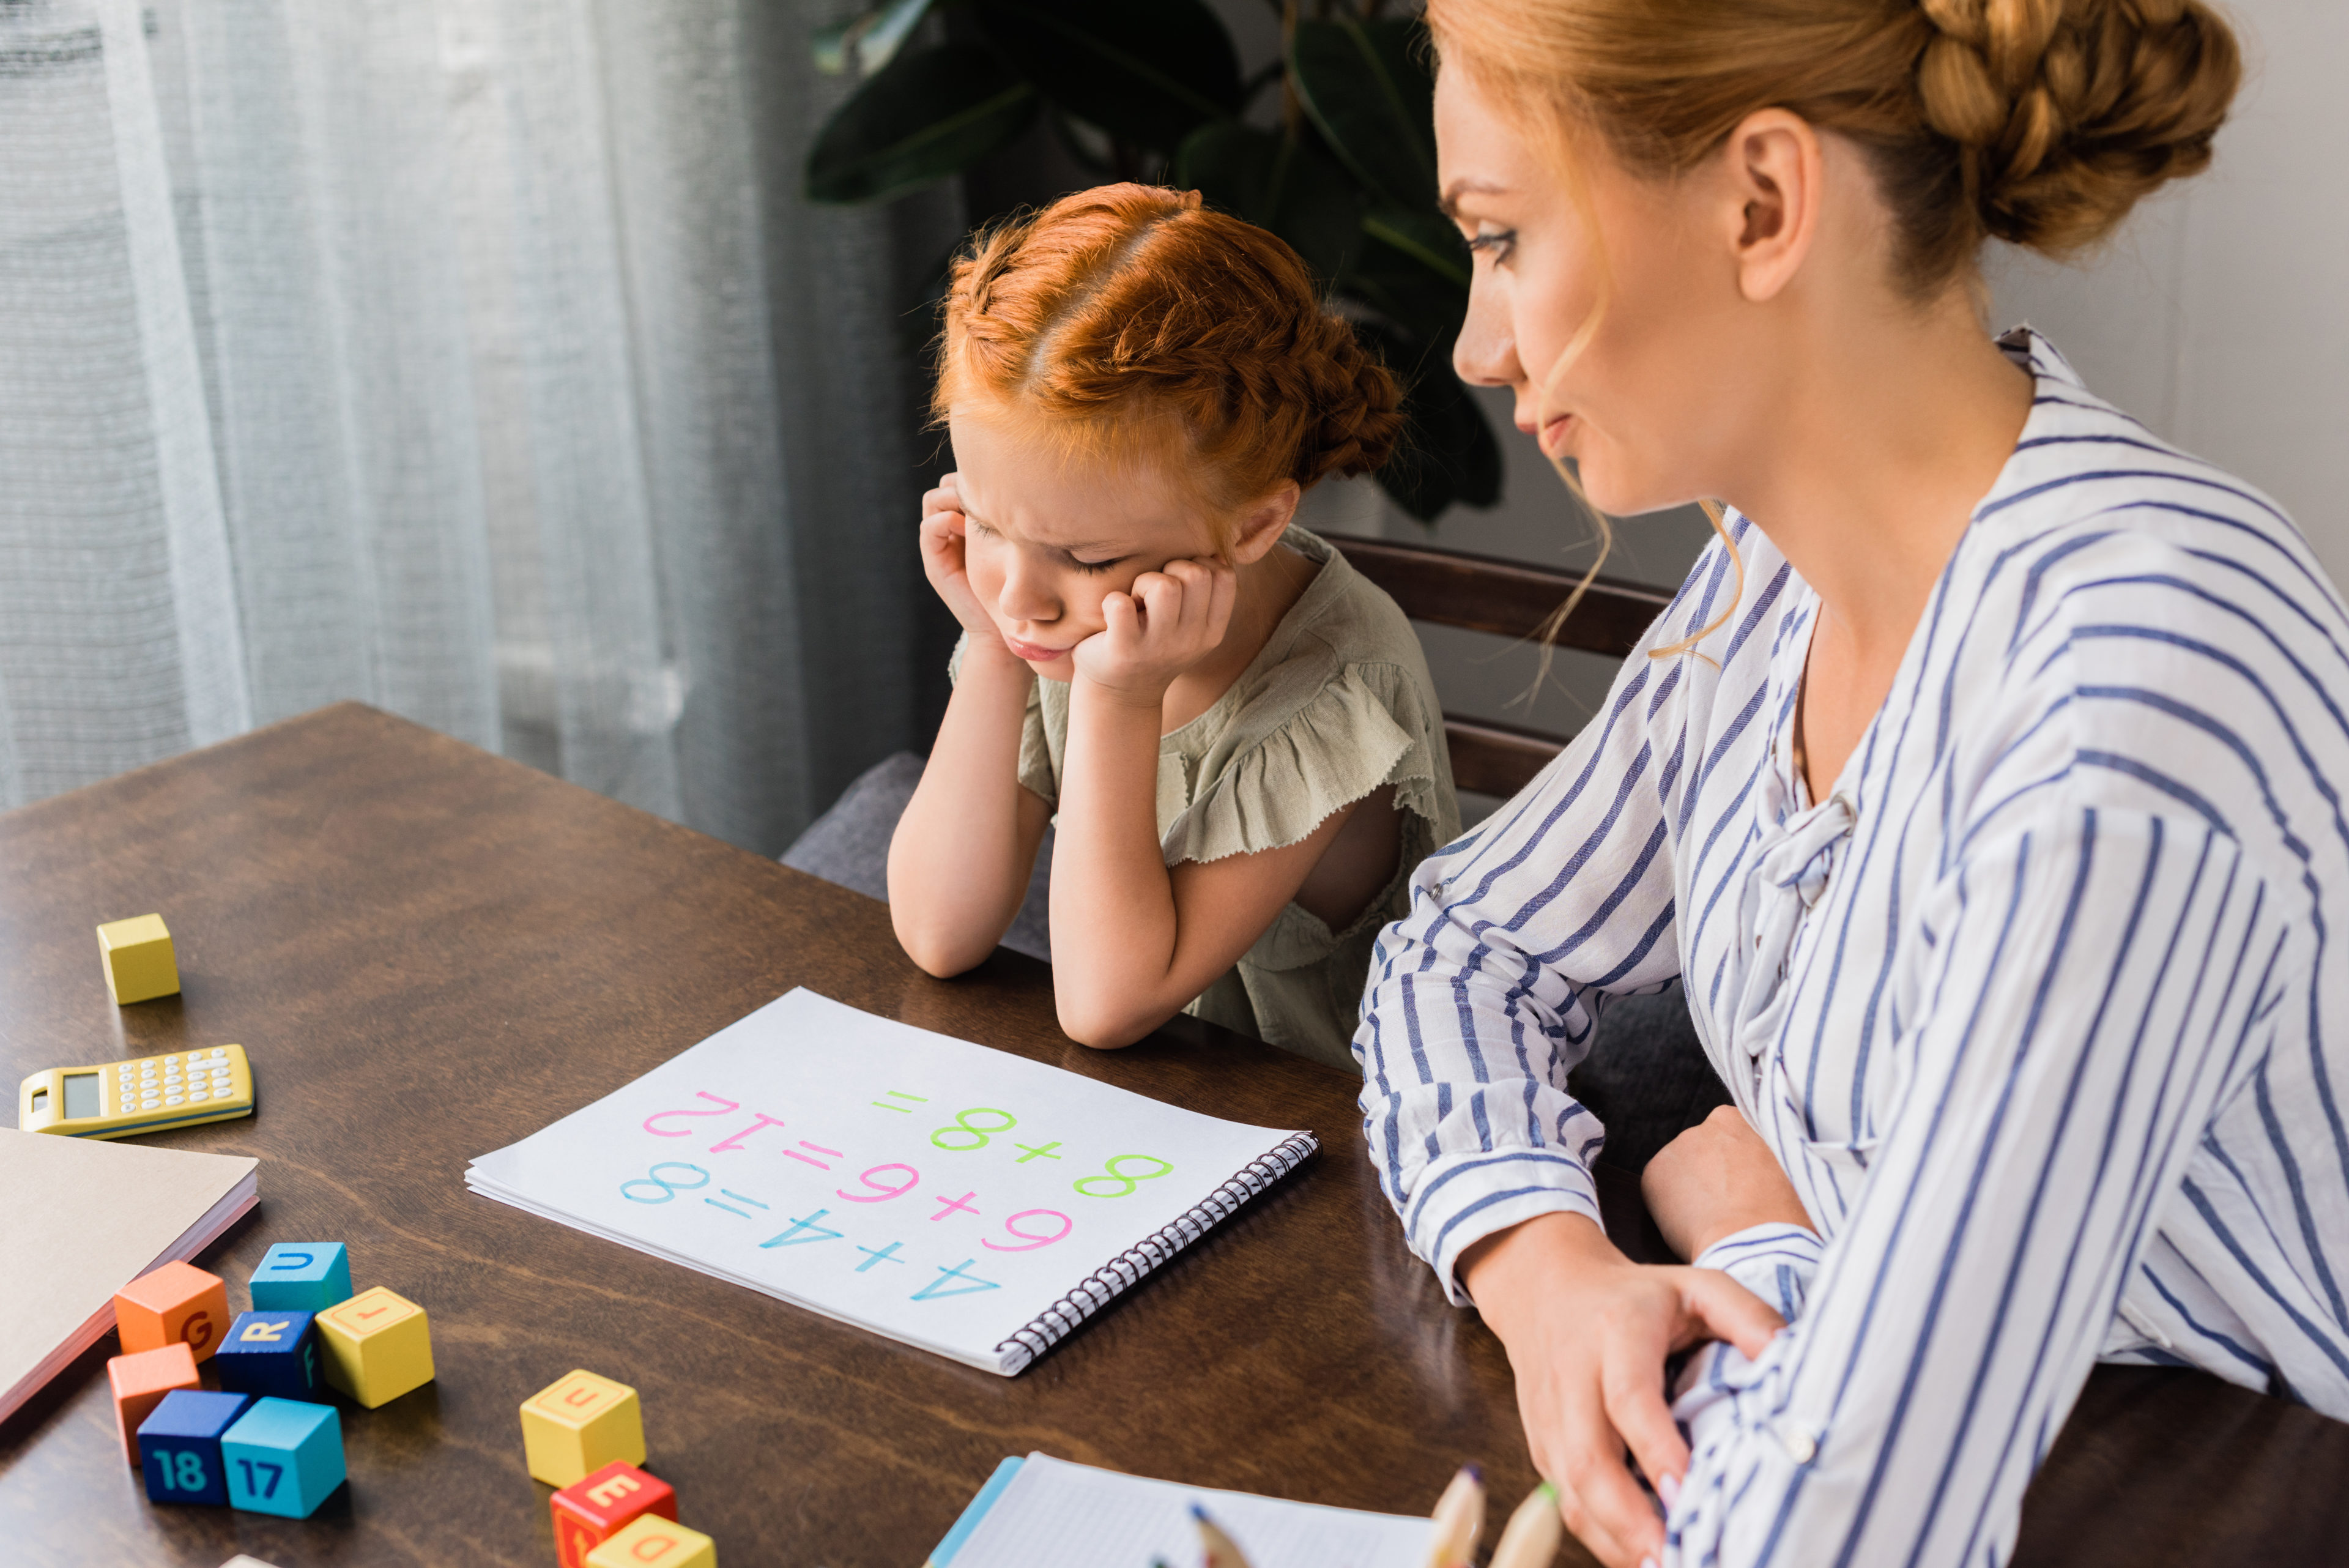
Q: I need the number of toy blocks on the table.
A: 11